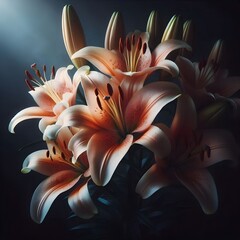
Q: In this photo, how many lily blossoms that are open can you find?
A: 6